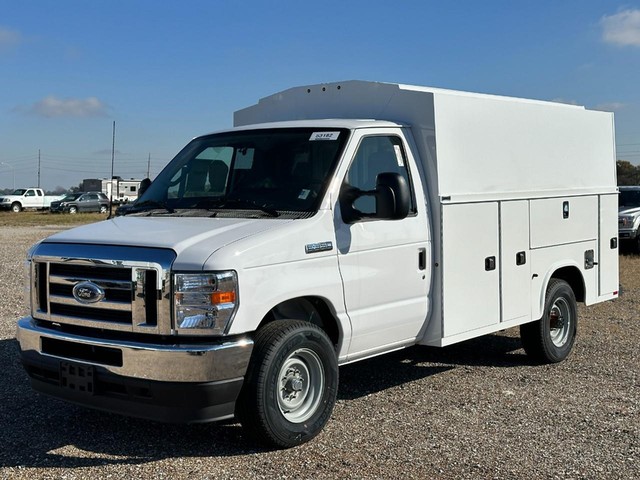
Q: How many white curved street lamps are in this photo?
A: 1